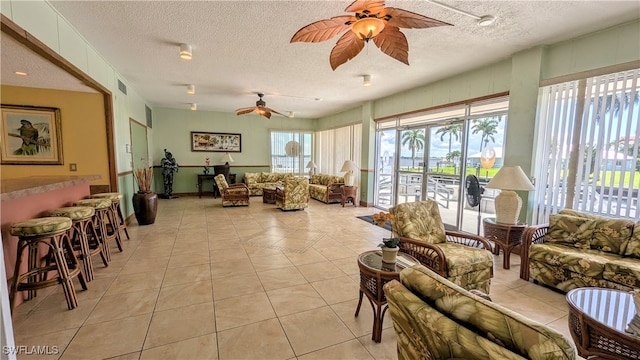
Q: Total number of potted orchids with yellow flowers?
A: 1